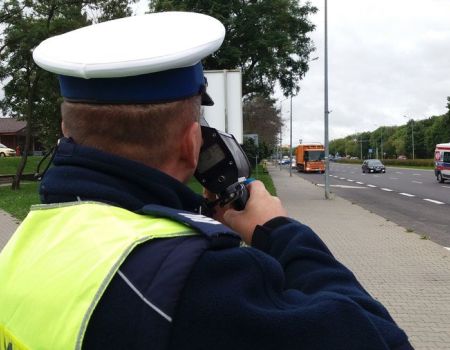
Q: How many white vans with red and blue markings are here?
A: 1